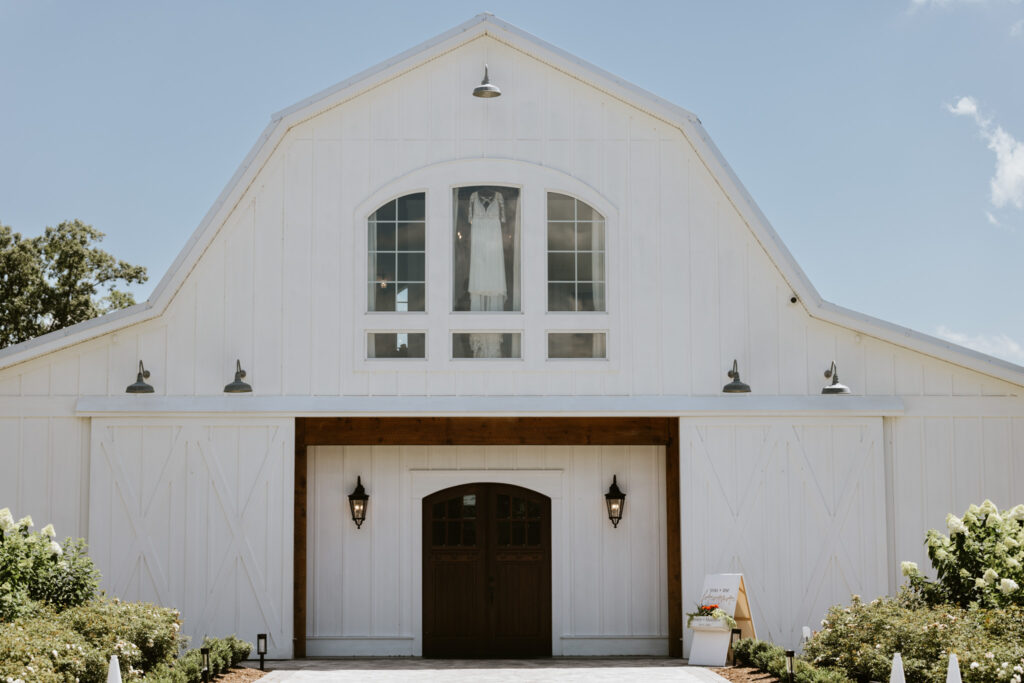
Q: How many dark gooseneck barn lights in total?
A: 5